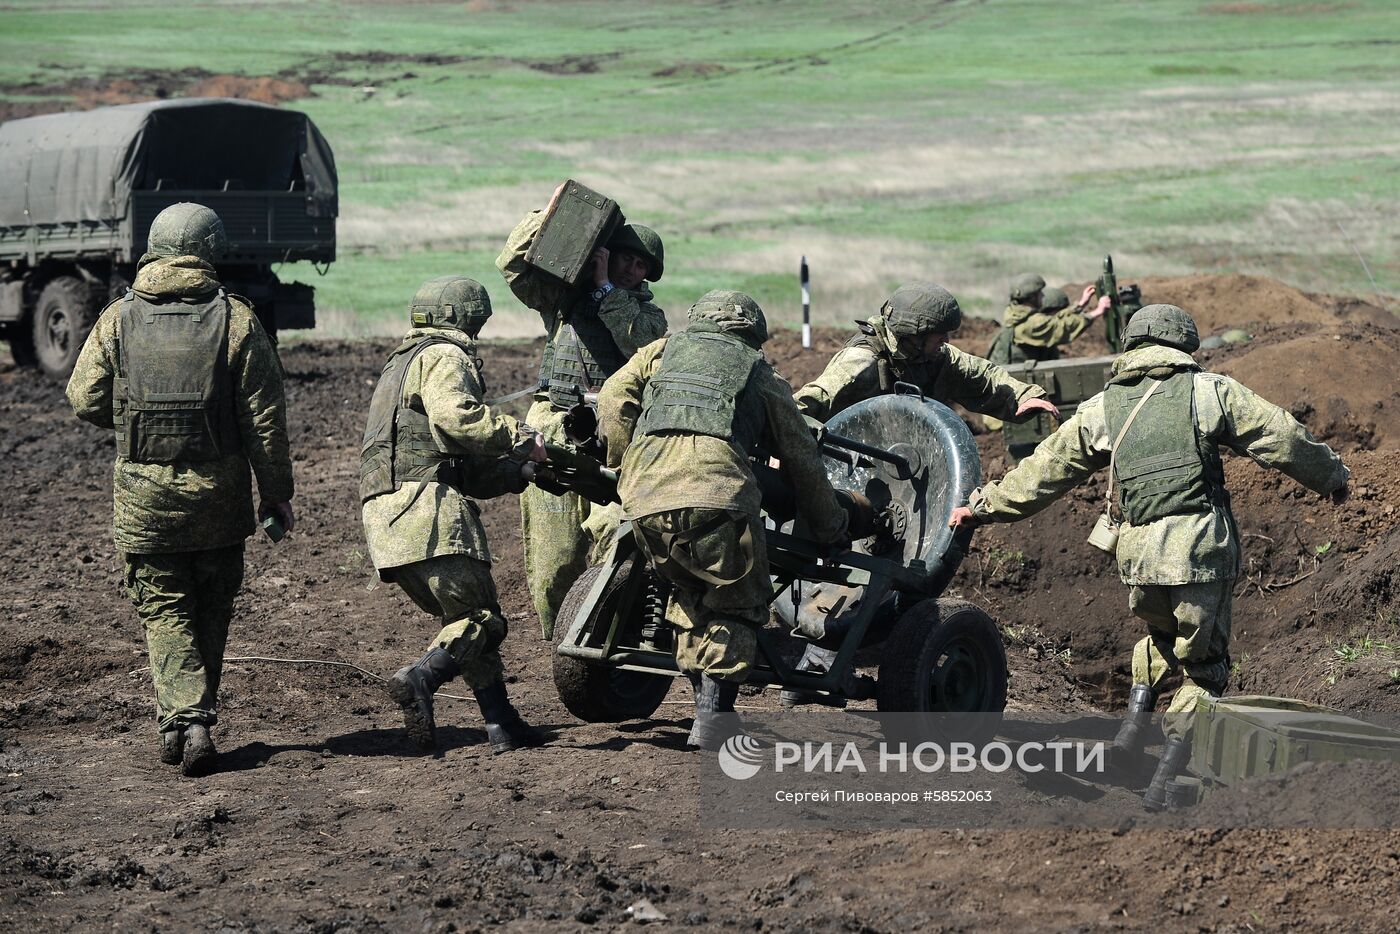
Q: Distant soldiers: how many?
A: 2